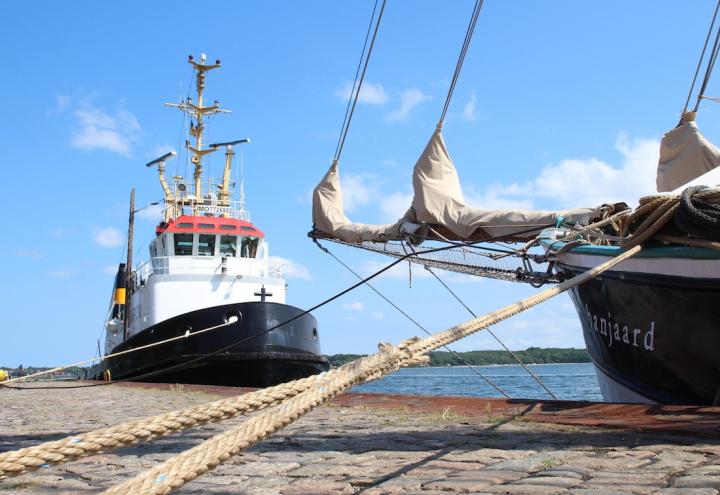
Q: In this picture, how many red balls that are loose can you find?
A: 0